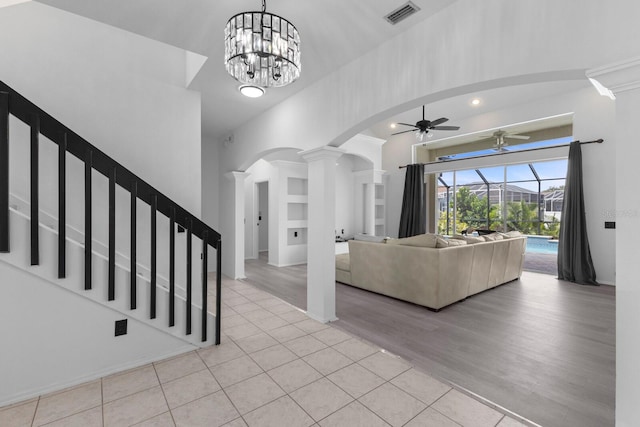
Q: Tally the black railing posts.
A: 11